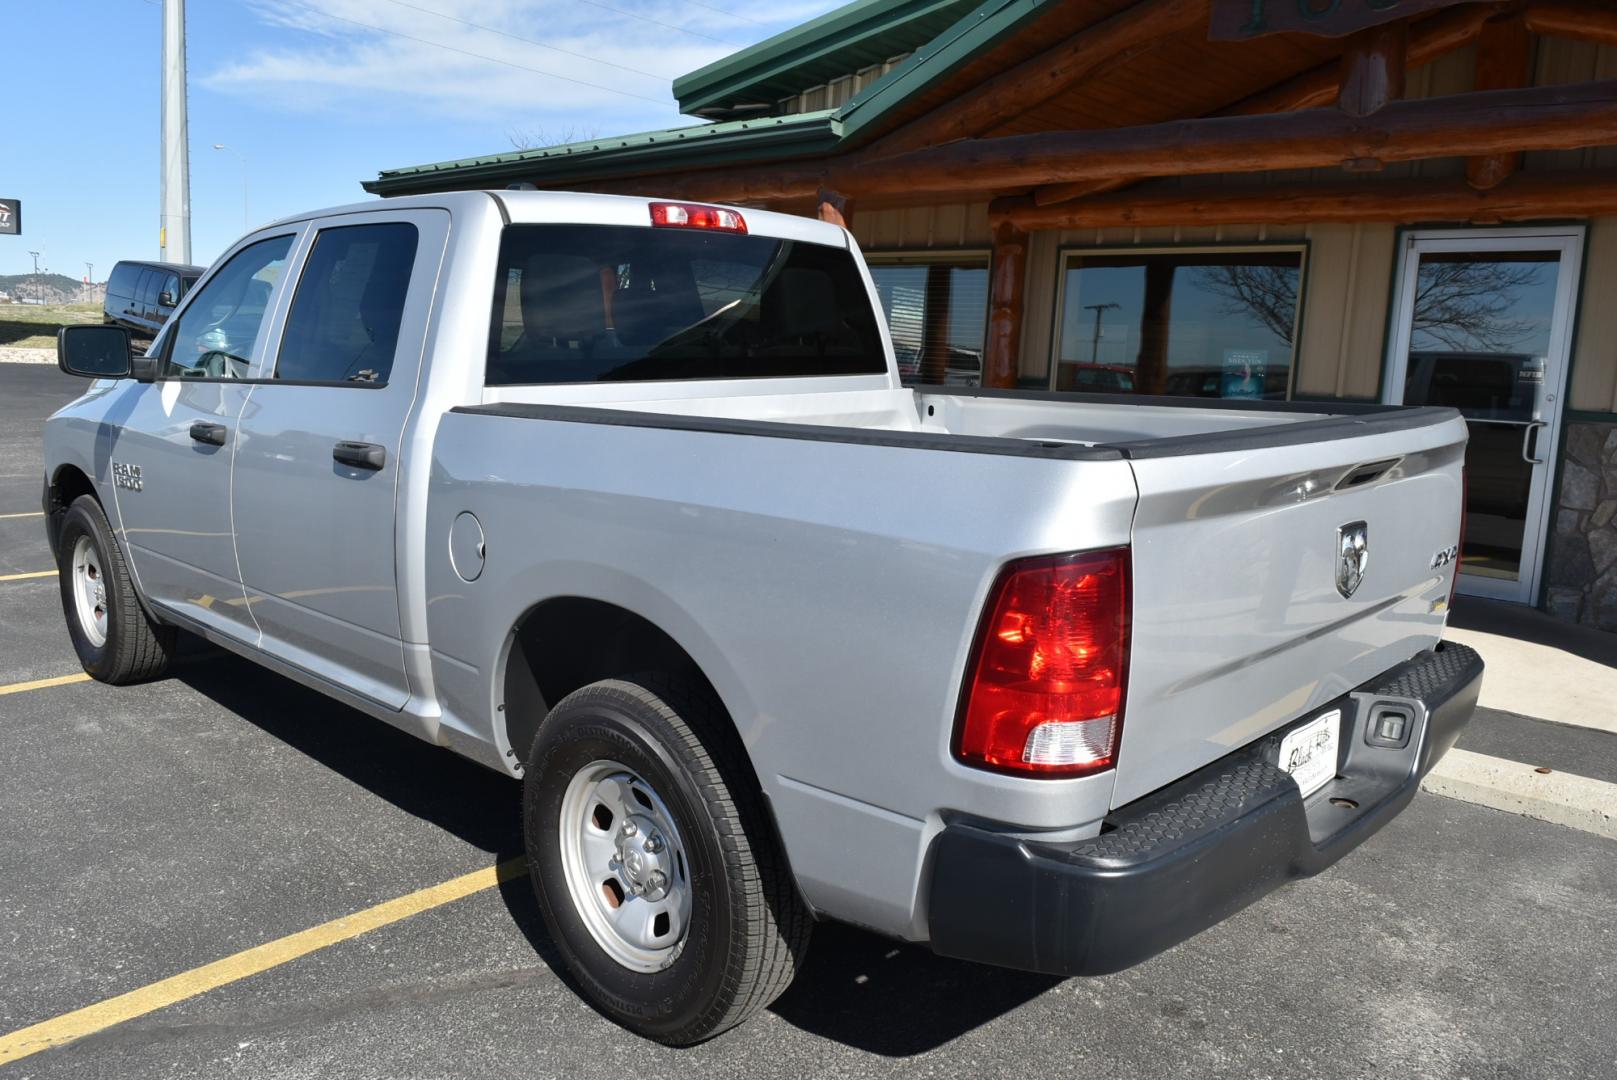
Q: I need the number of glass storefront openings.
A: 3